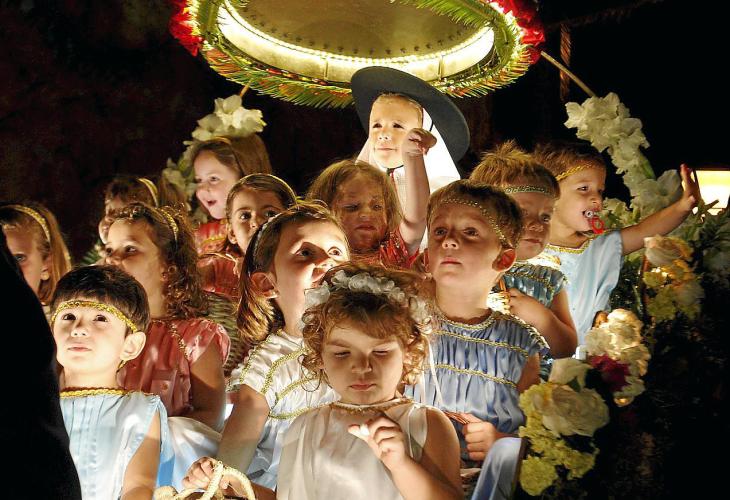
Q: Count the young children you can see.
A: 13